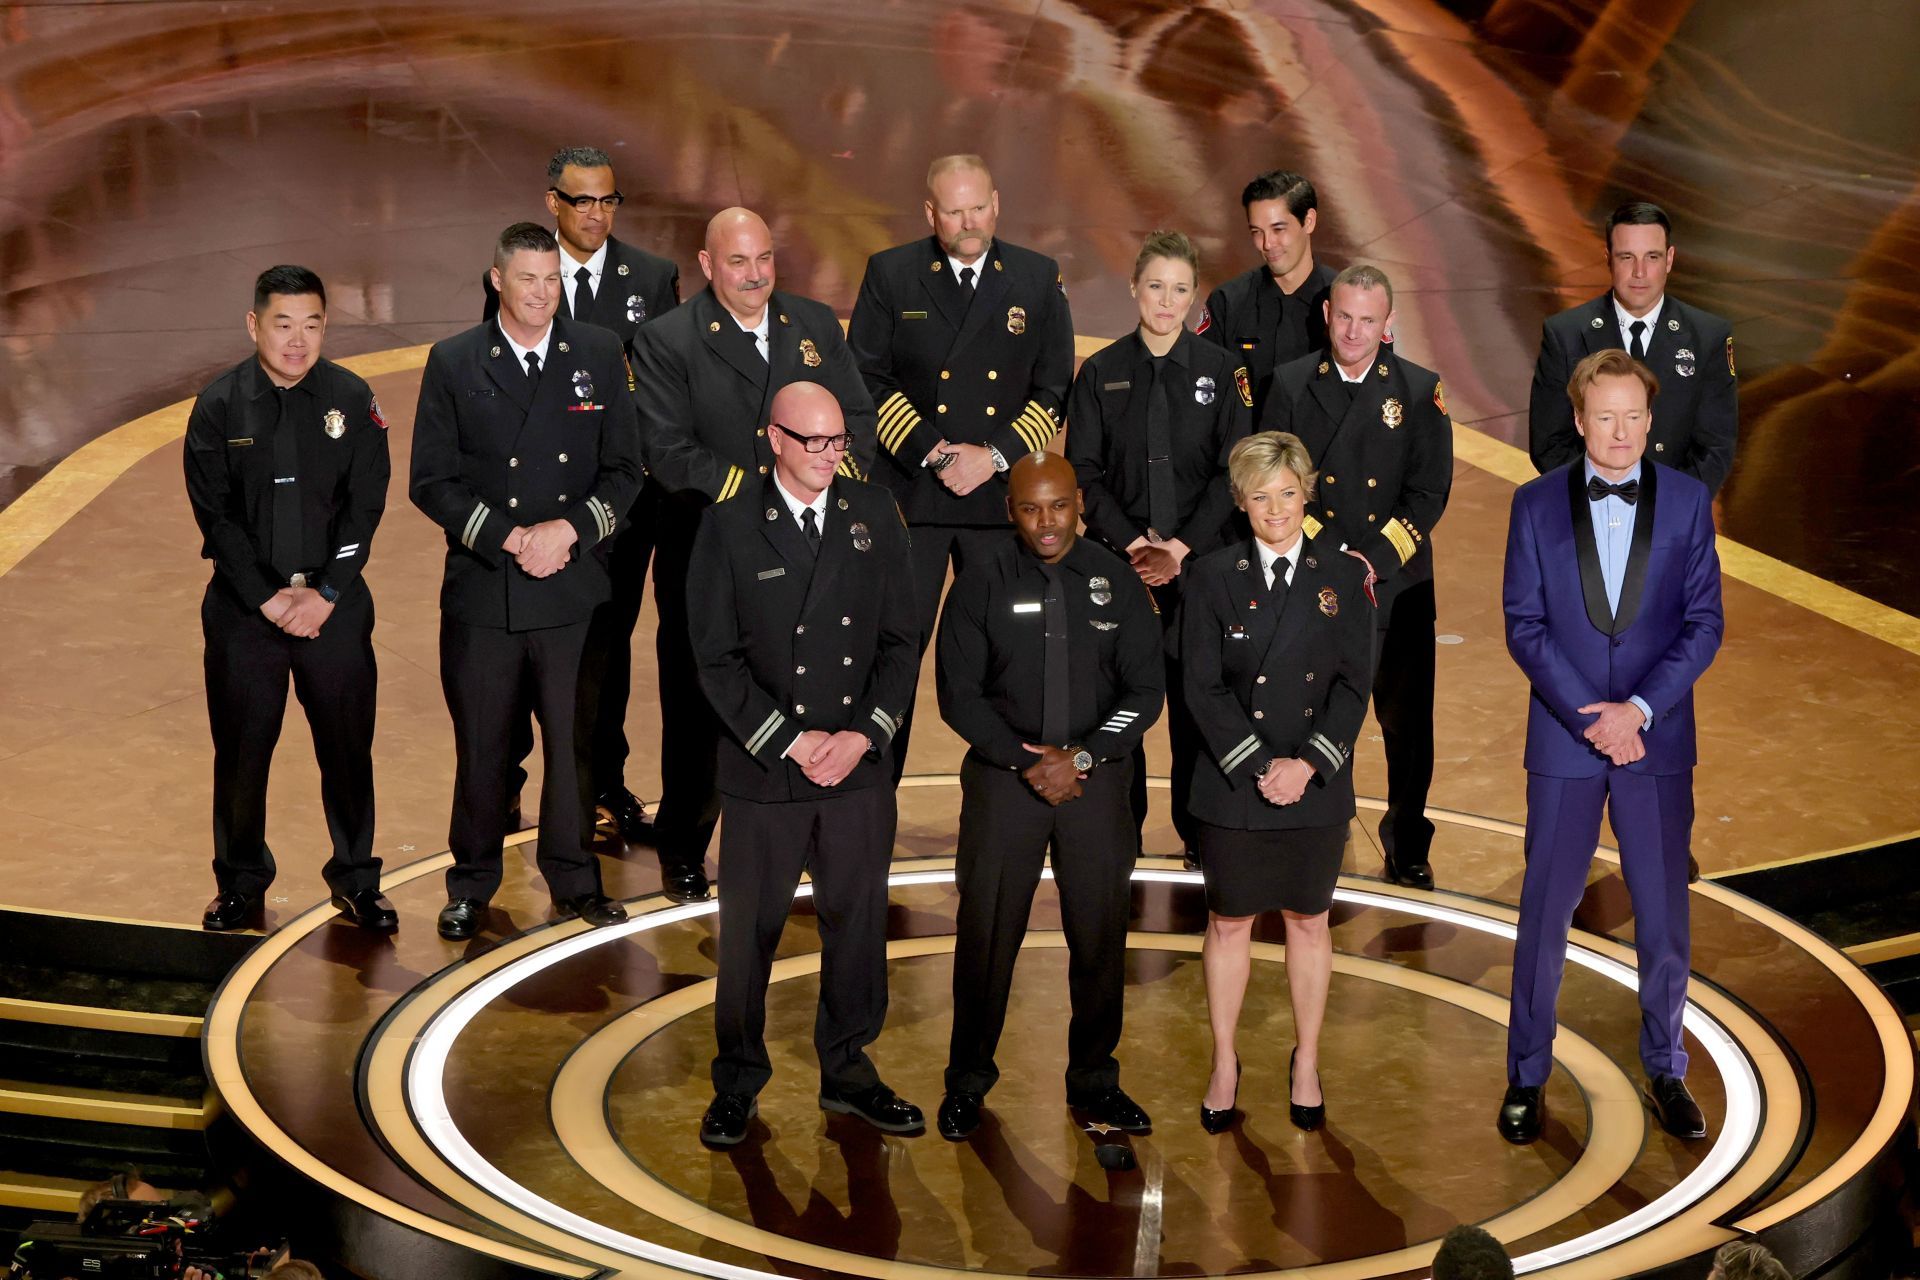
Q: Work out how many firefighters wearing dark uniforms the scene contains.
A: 12